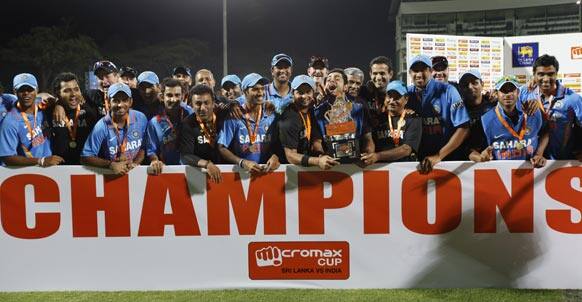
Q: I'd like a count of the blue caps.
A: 11